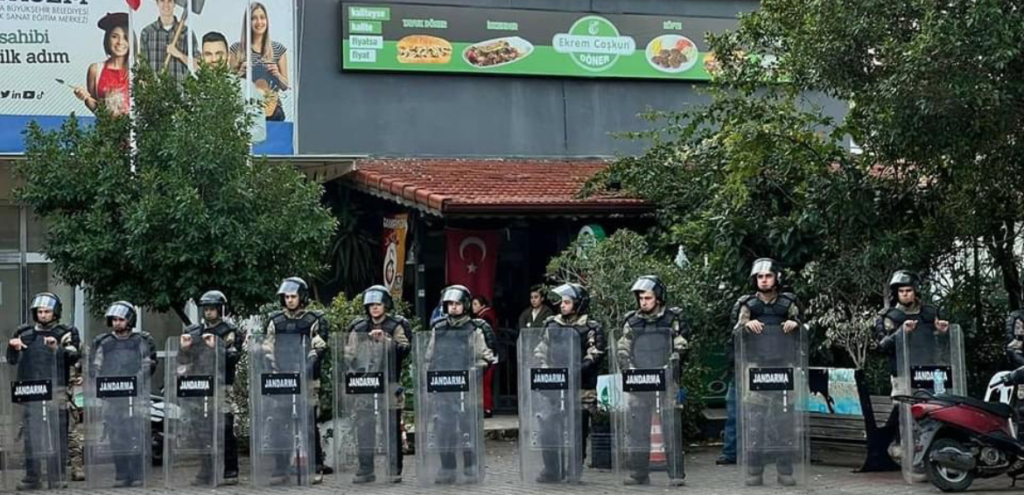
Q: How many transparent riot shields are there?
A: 10